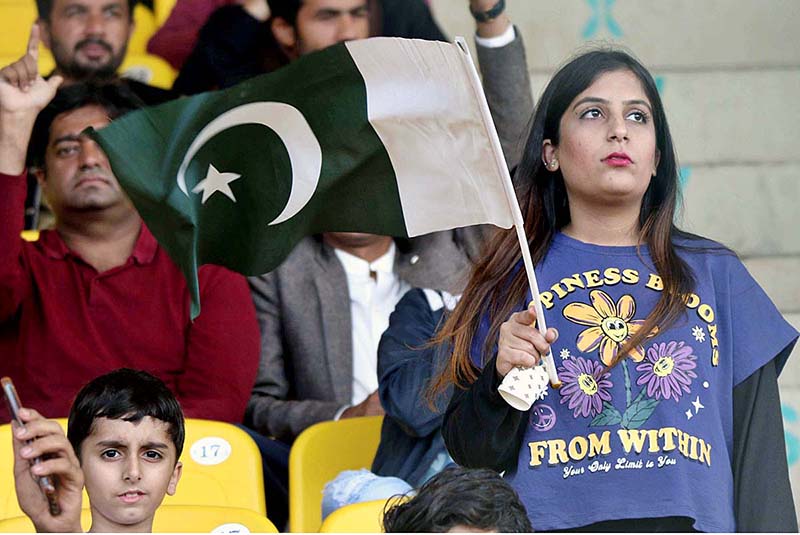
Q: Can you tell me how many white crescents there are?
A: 1